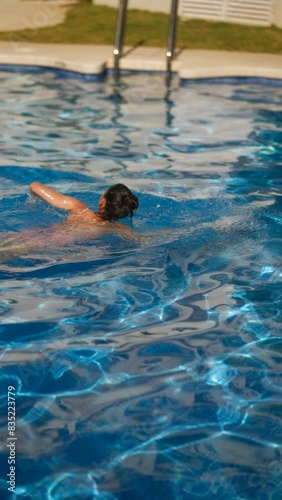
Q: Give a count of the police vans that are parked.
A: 0